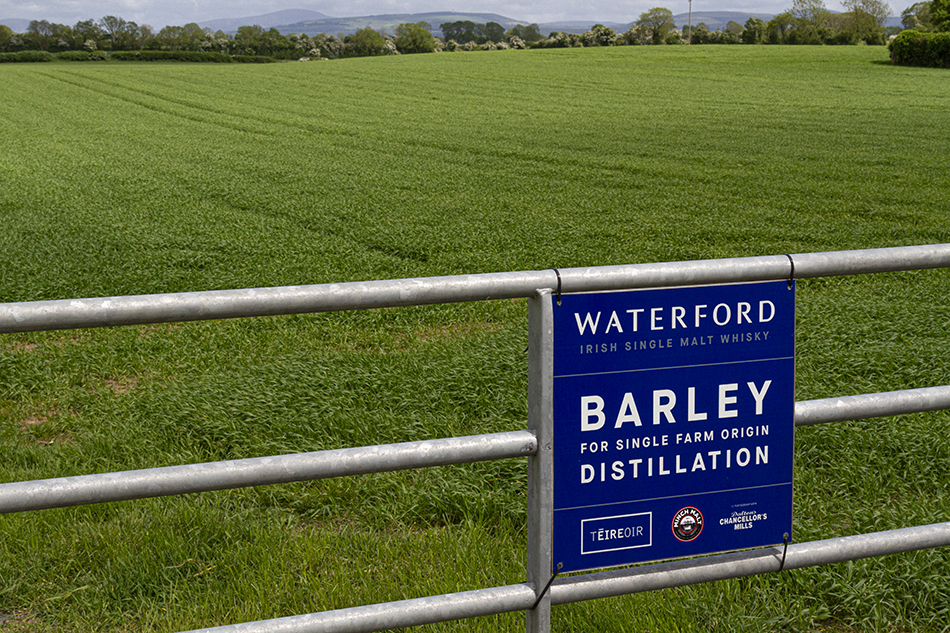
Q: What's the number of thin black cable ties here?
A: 4